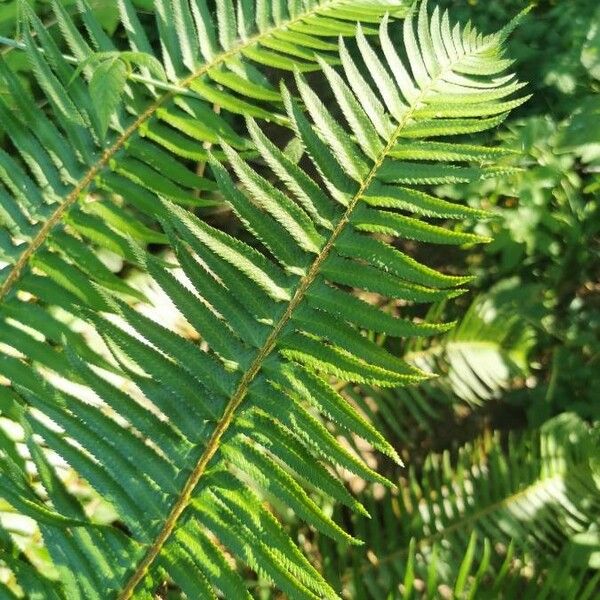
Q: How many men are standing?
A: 0